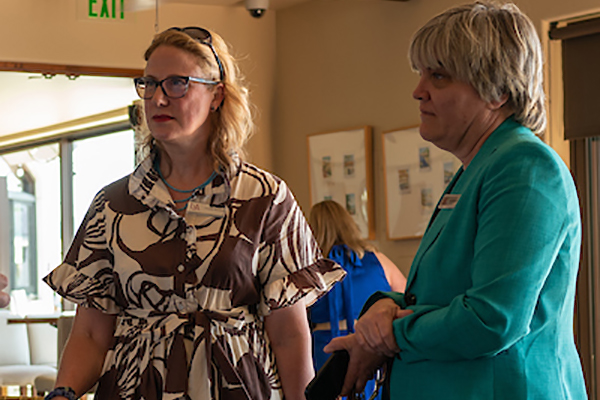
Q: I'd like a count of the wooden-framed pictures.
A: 2